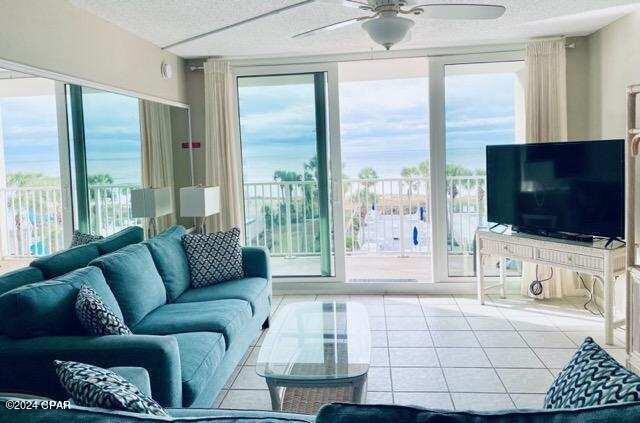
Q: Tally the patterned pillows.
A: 4